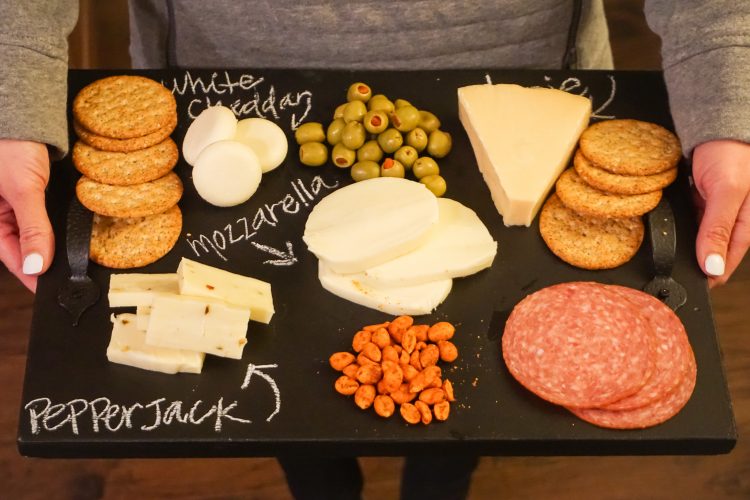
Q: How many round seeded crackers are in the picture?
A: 9